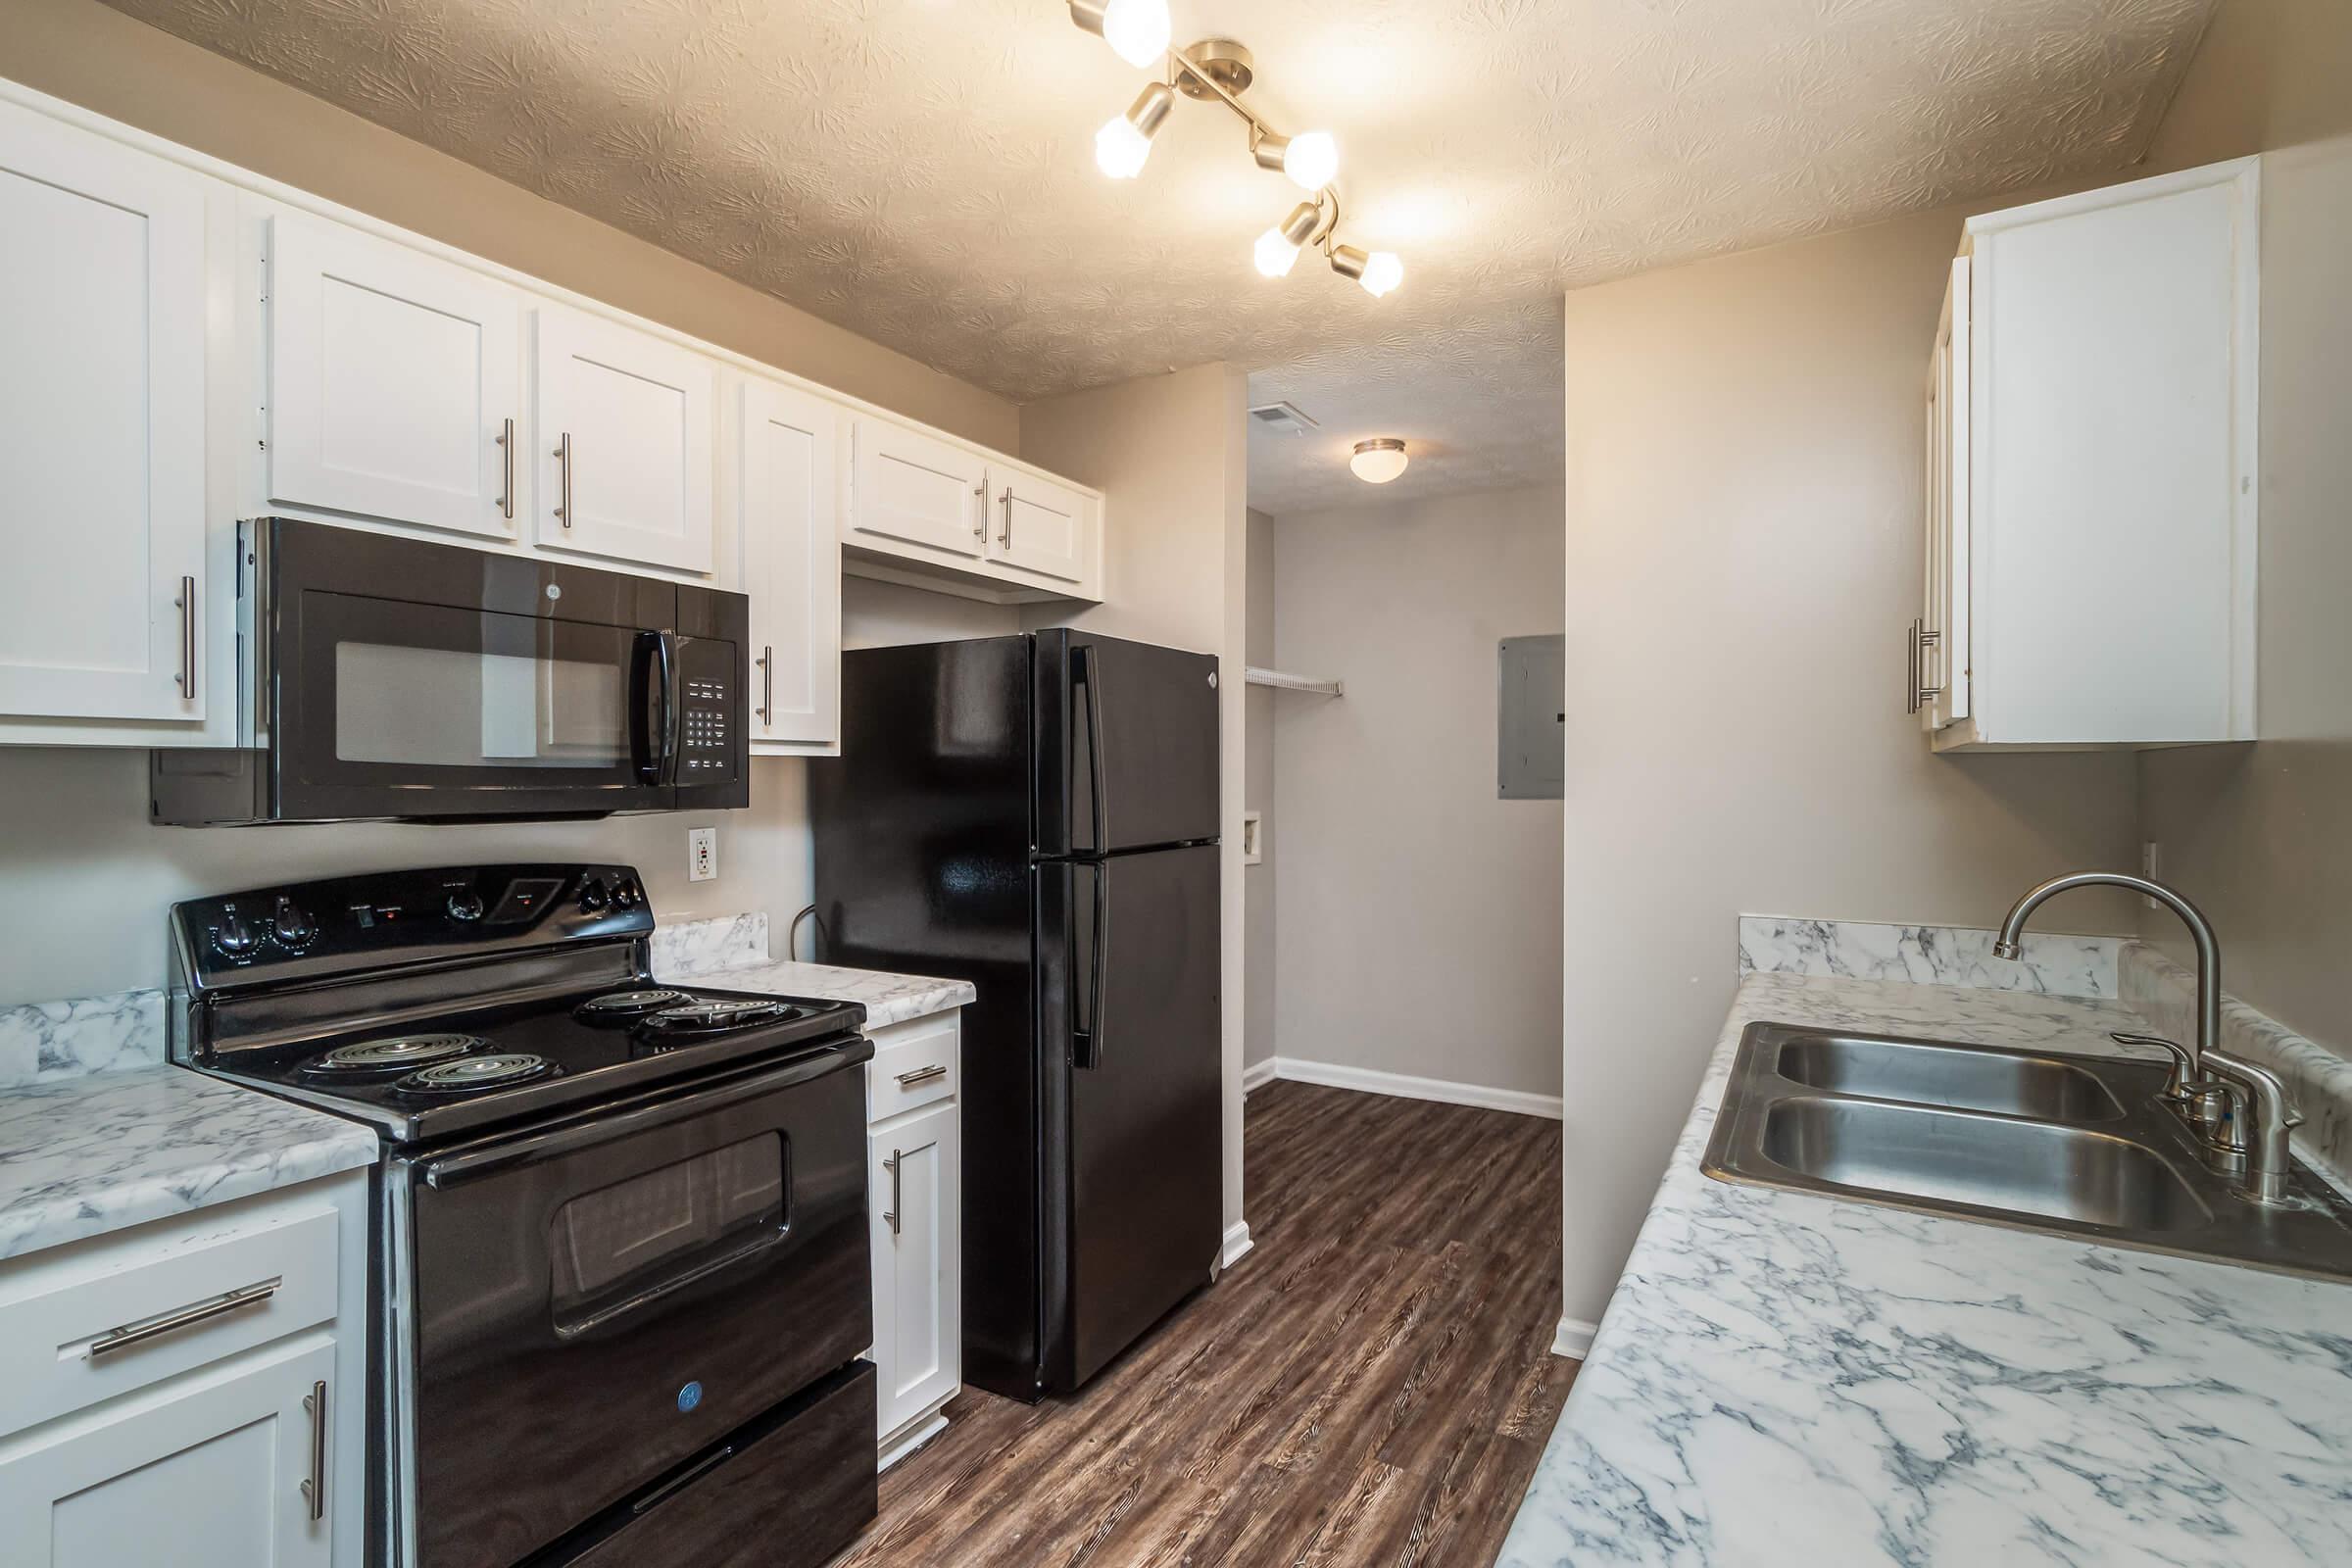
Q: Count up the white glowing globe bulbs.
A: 5